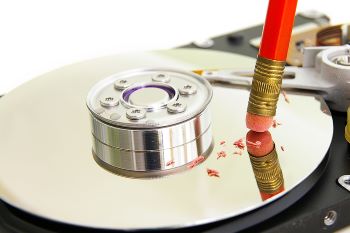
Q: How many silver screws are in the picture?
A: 6